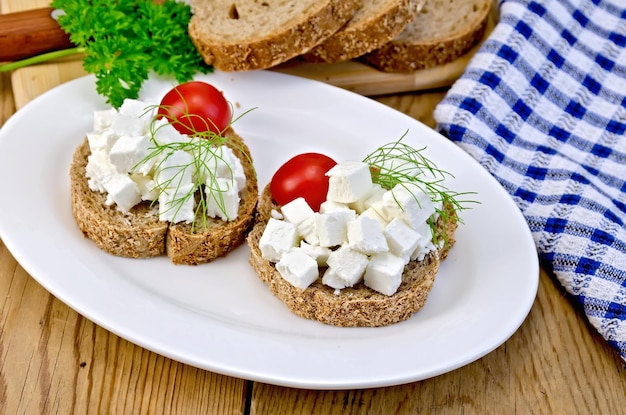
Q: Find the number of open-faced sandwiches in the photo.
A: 2